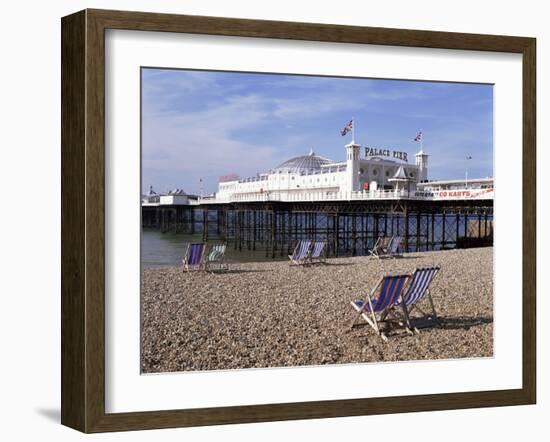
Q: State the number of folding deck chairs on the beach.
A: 8